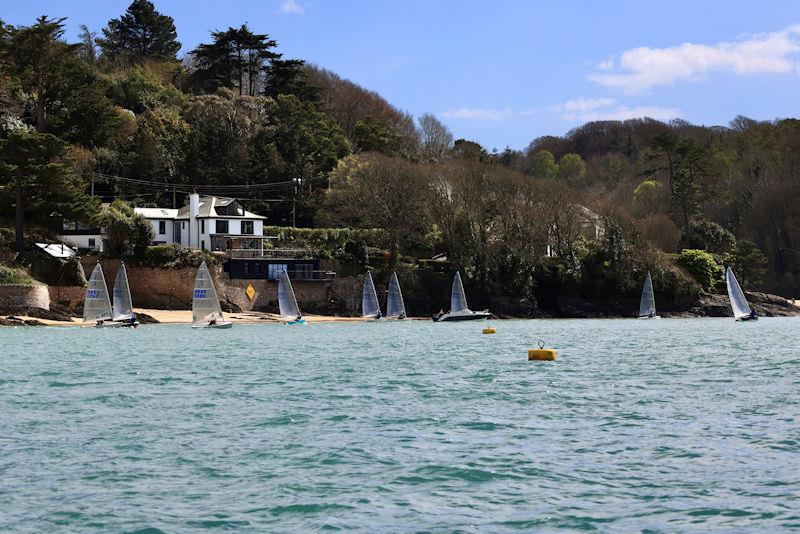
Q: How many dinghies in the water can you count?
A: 9